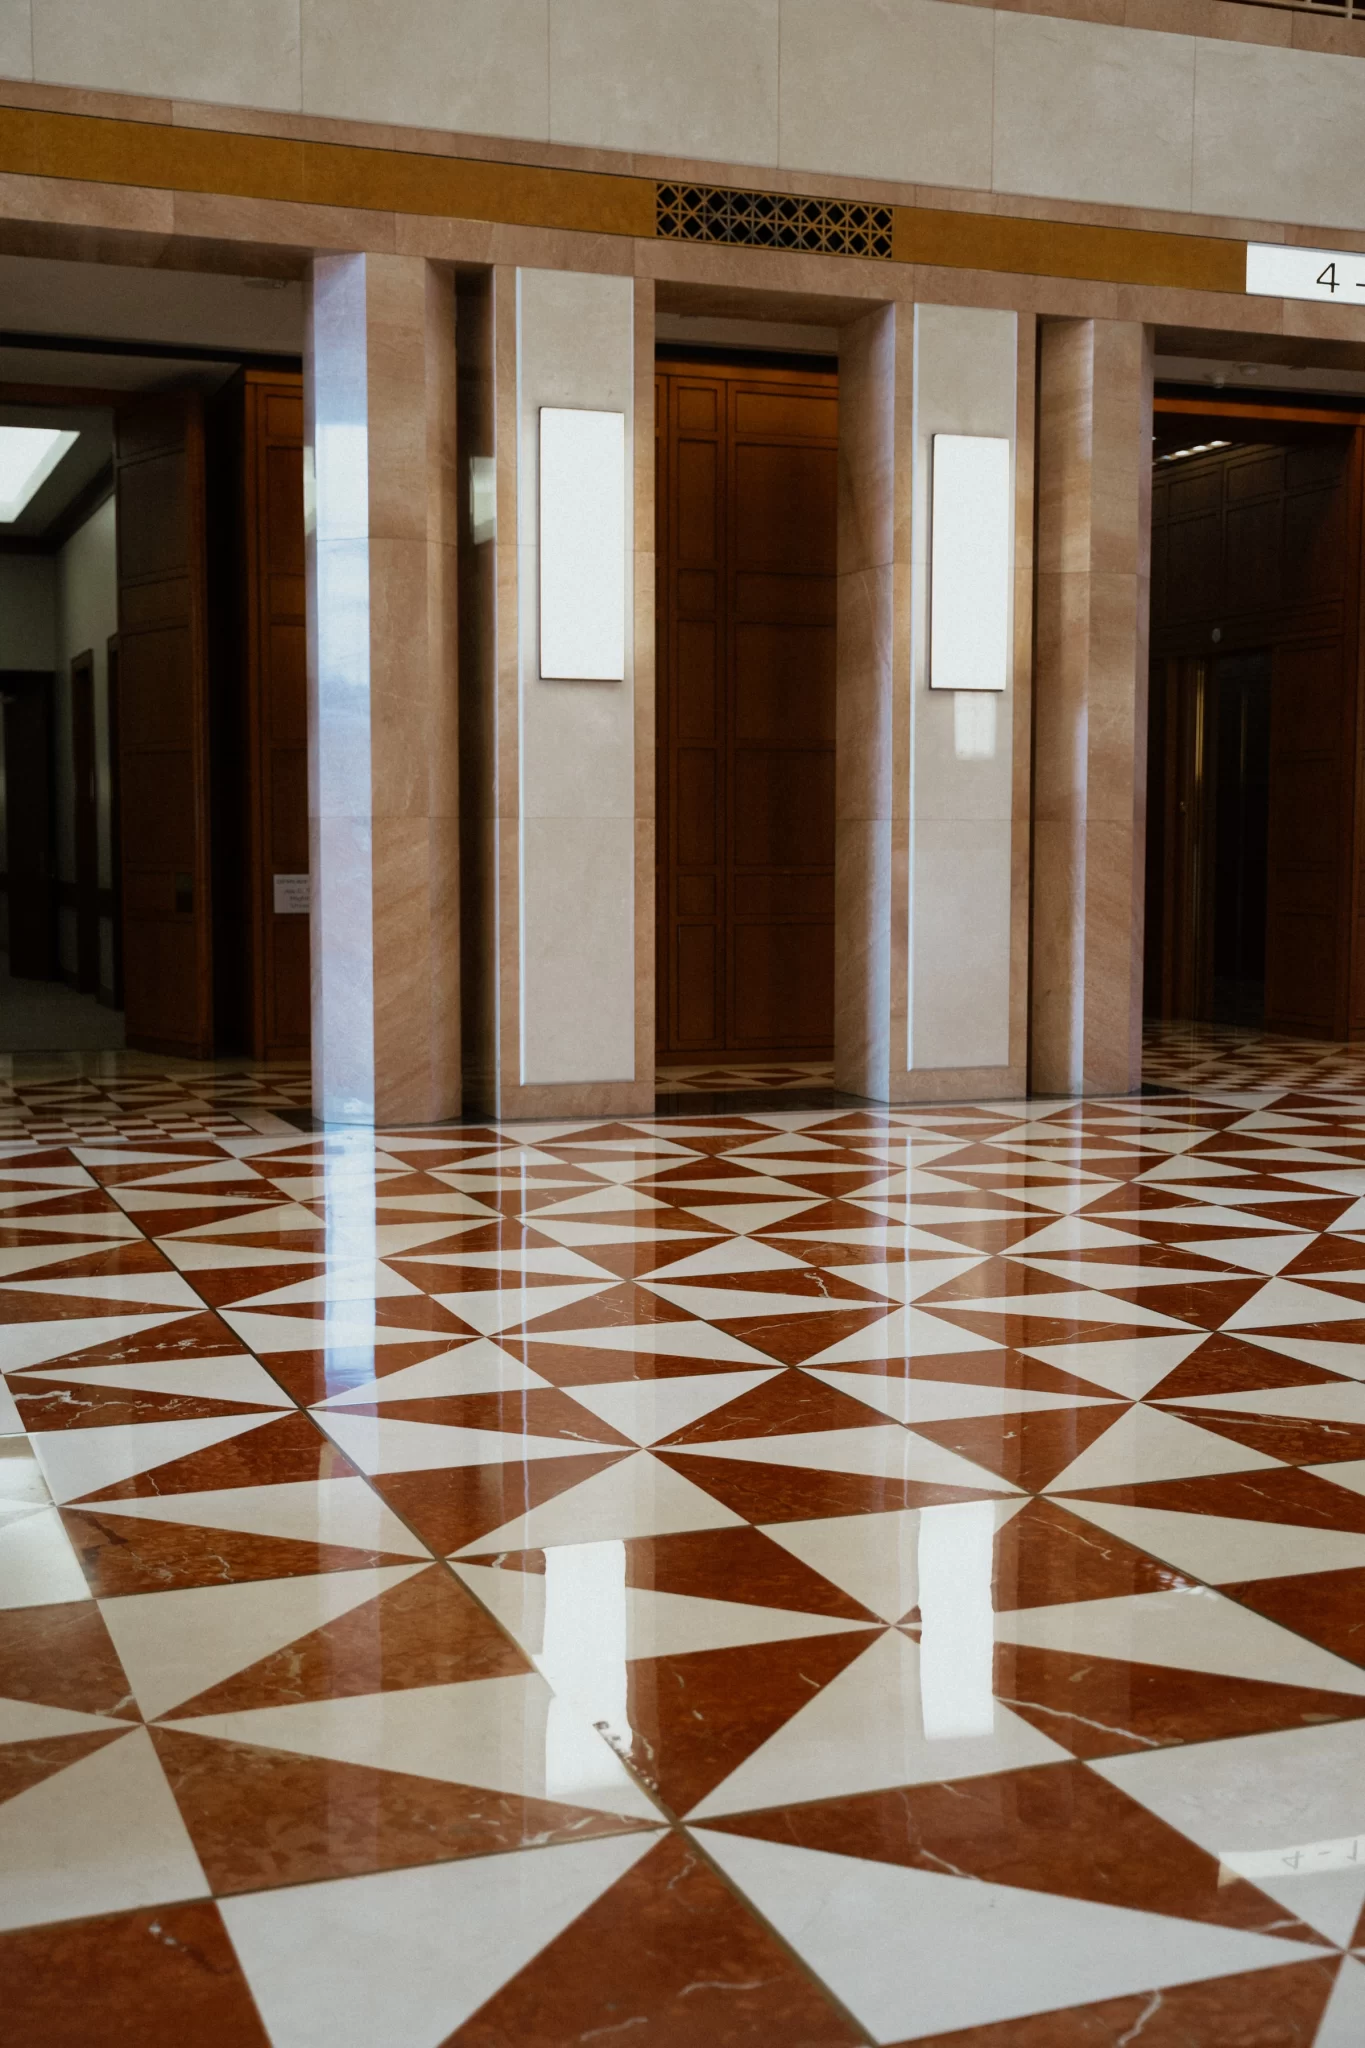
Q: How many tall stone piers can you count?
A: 4